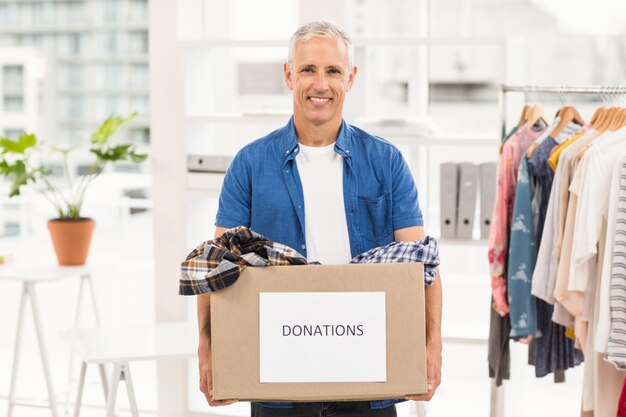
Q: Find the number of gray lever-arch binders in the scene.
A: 4